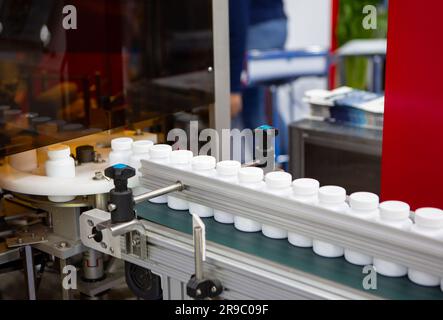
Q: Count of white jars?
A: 14